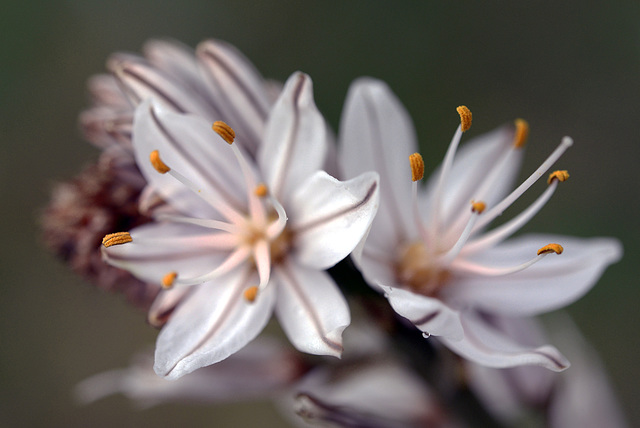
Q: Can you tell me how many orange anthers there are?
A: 12